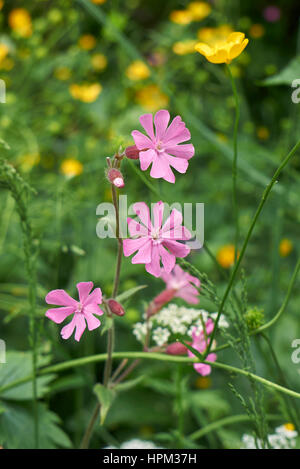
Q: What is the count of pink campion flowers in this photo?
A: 5